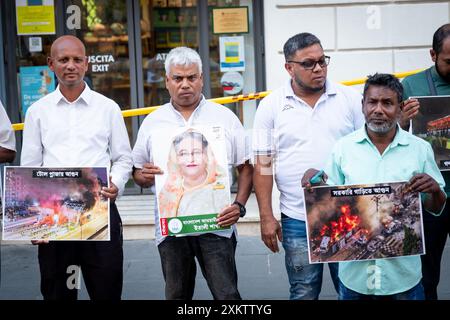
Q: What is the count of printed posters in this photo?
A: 4